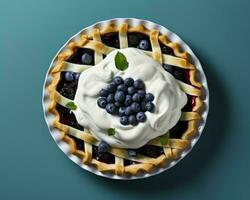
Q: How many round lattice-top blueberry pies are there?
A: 1